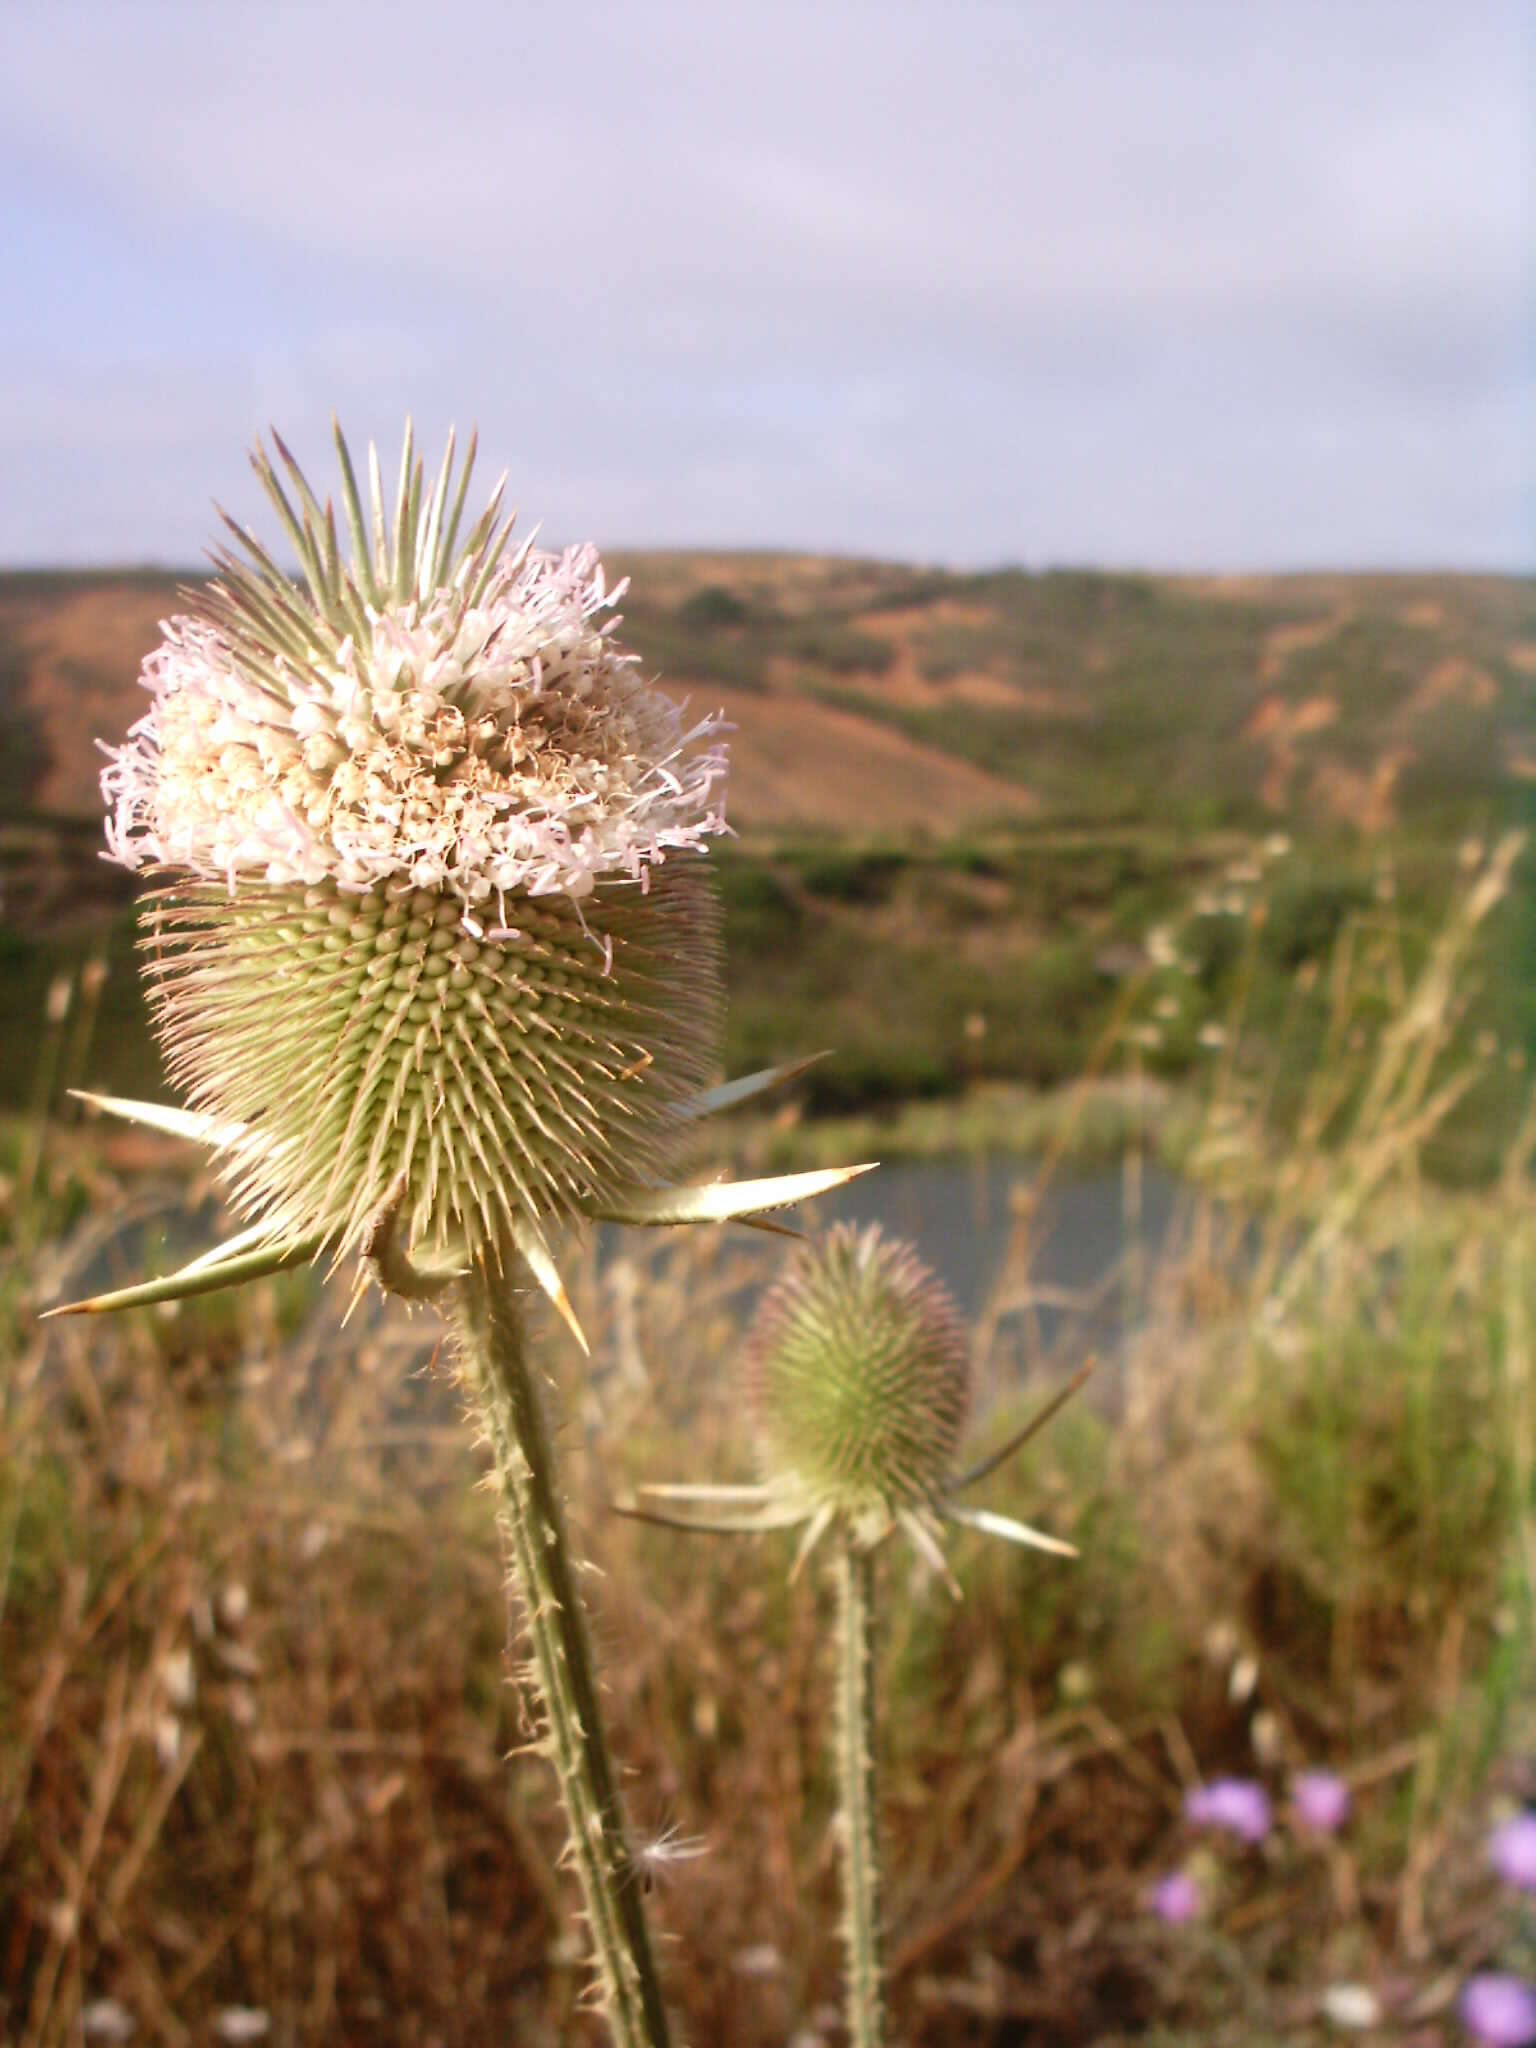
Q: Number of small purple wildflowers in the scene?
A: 5